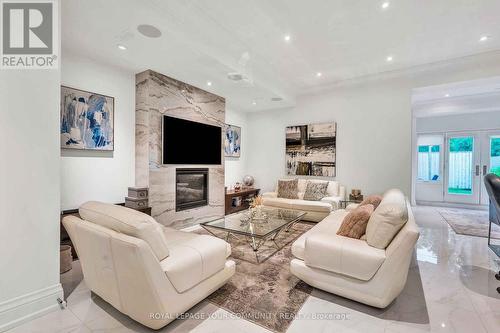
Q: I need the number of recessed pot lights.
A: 9